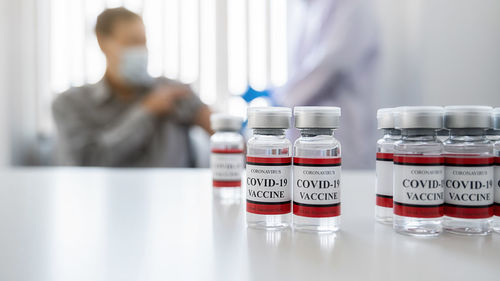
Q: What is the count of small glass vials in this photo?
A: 7